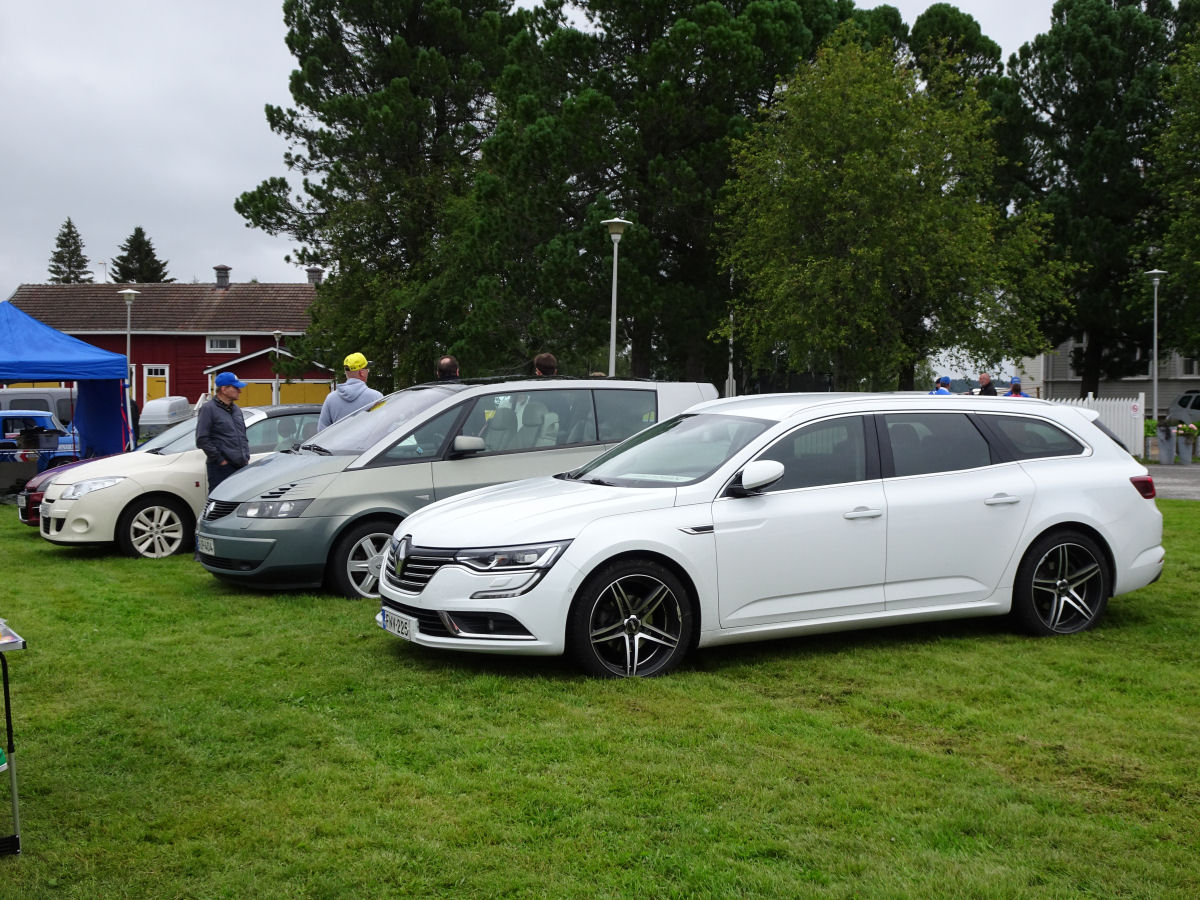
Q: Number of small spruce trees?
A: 2